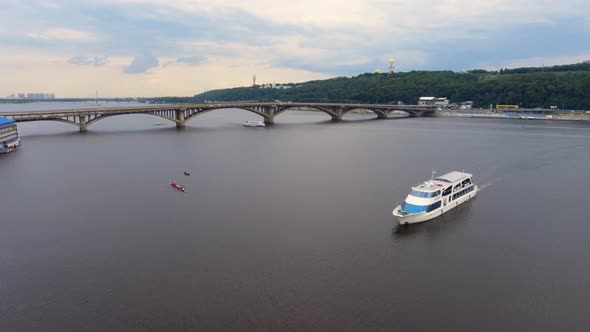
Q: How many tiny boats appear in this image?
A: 2